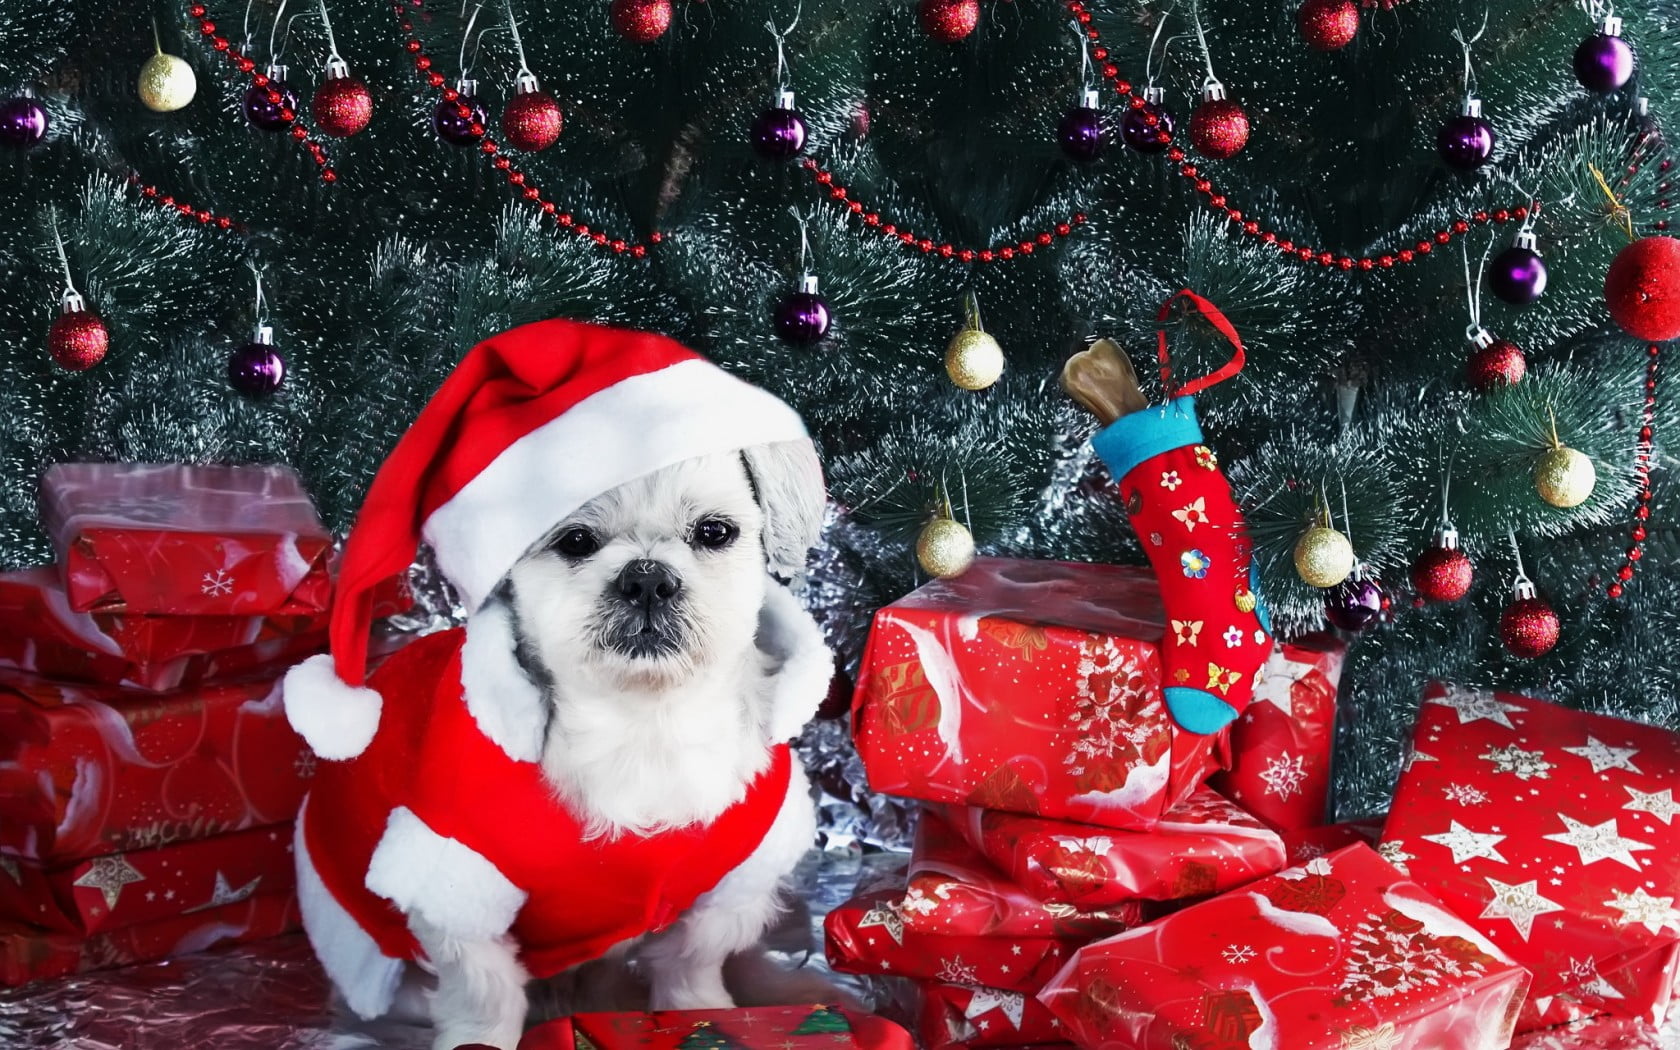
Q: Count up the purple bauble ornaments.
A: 12